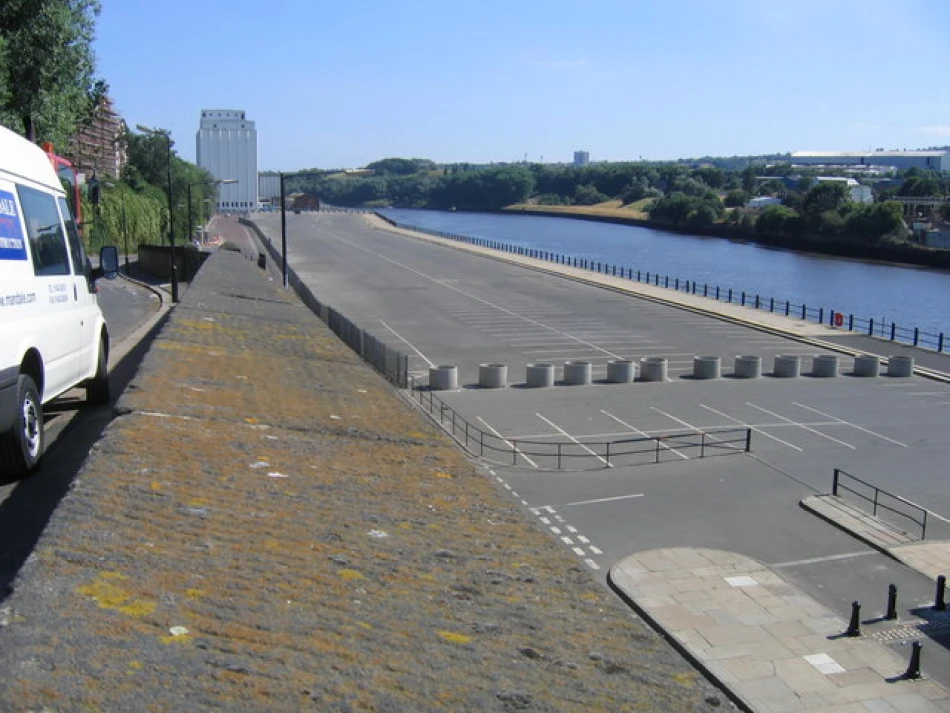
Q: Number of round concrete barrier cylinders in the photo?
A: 12